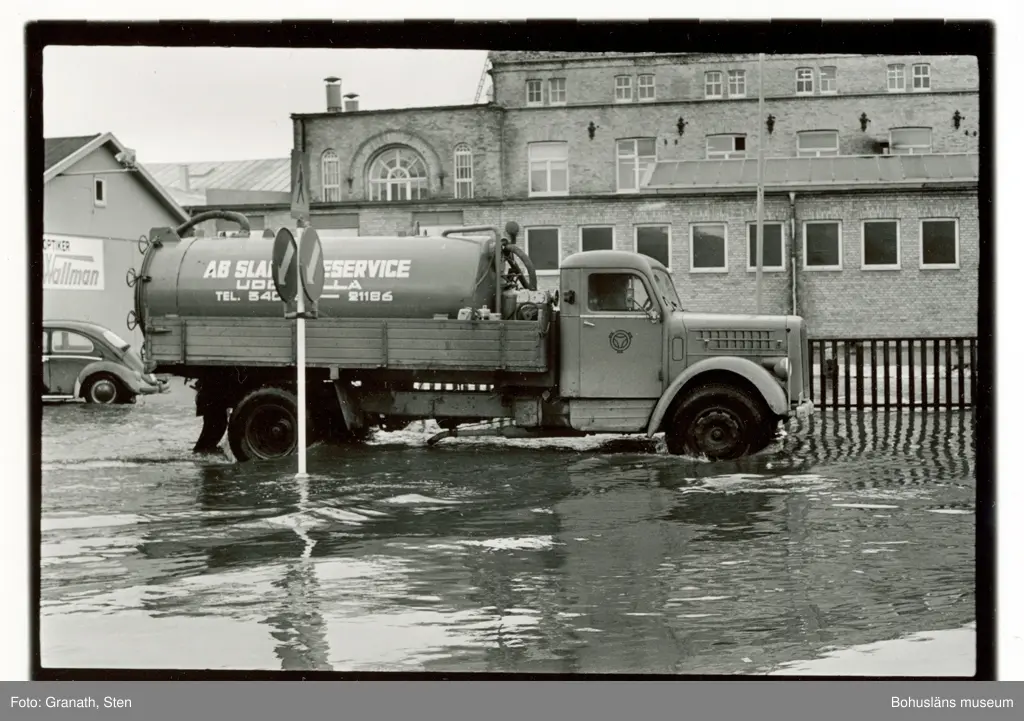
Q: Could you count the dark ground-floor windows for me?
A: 8